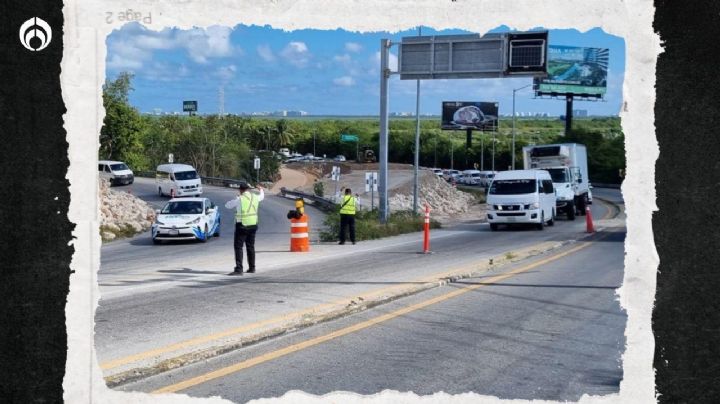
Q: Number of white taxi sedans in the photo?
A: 1